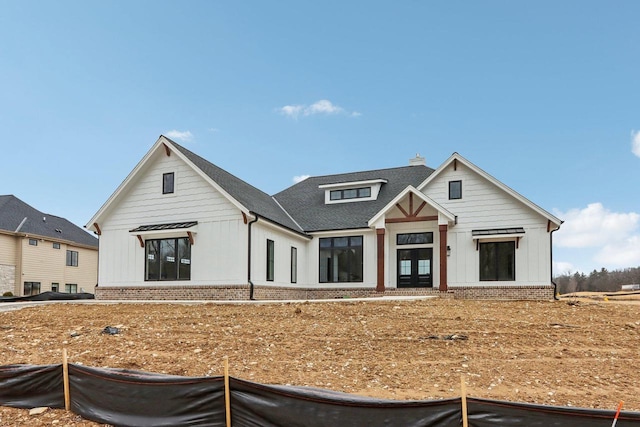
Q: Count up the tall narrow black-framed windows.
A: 2